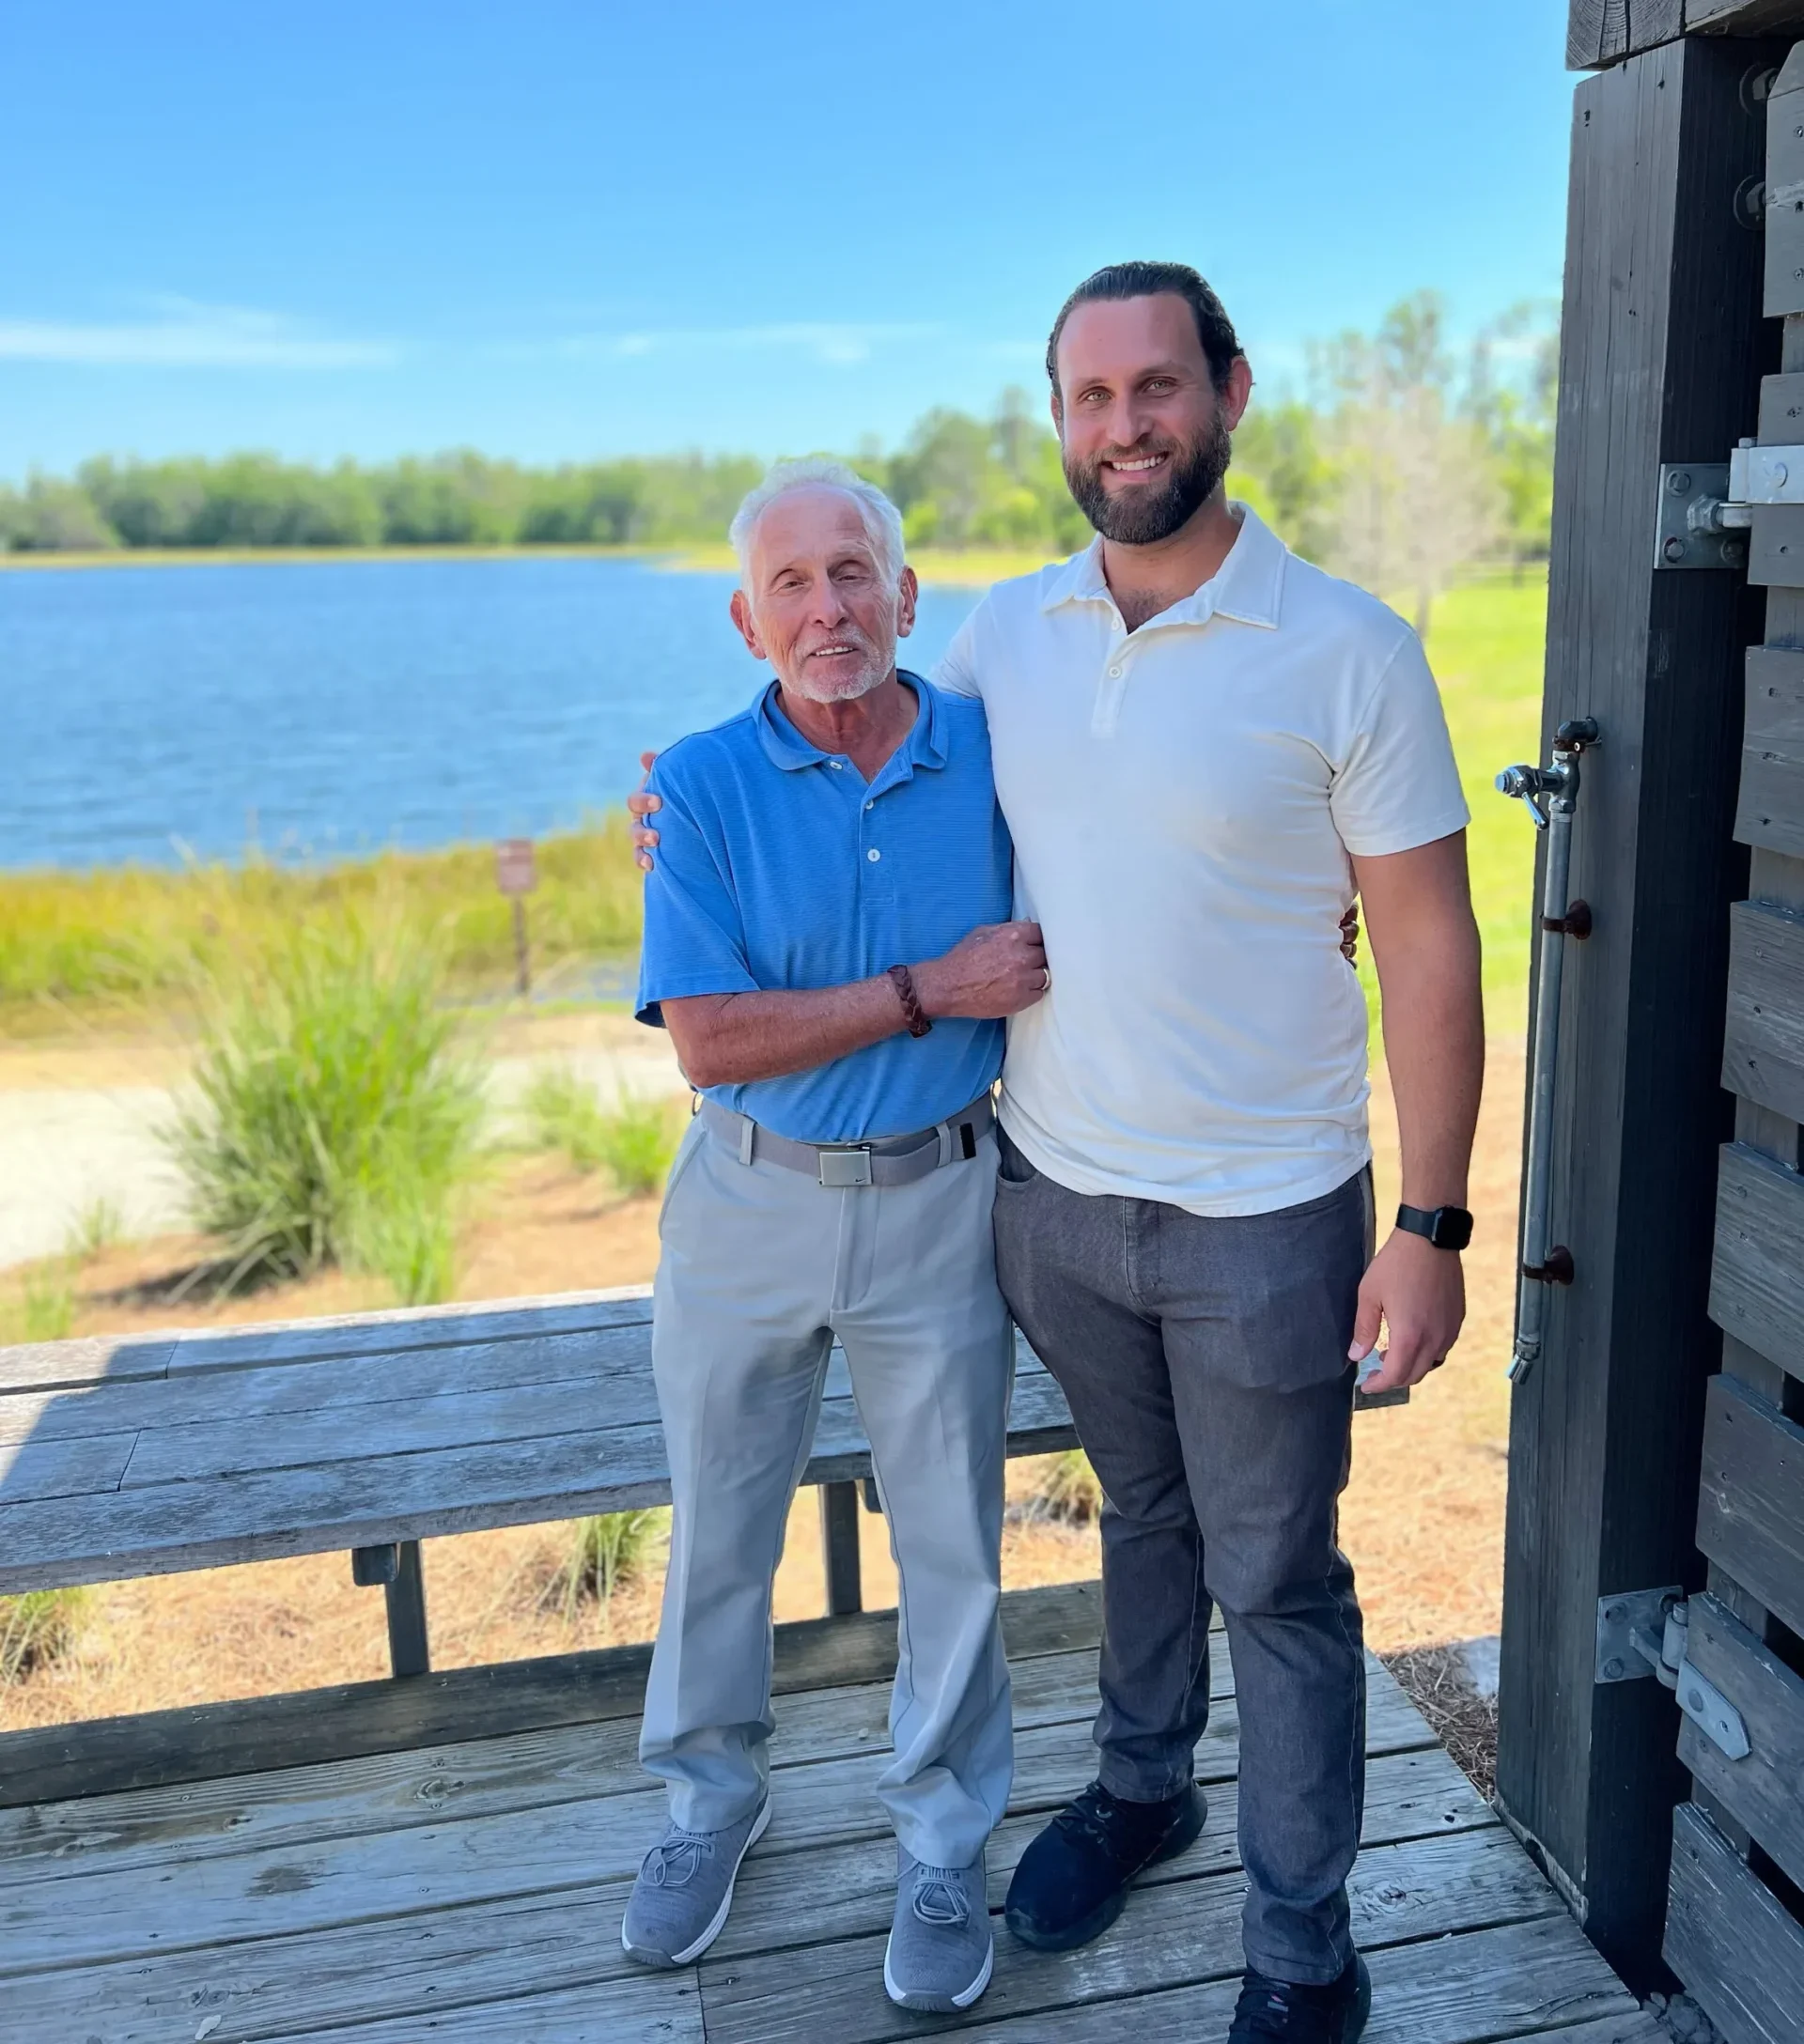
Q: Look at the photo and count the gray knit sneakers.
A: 2